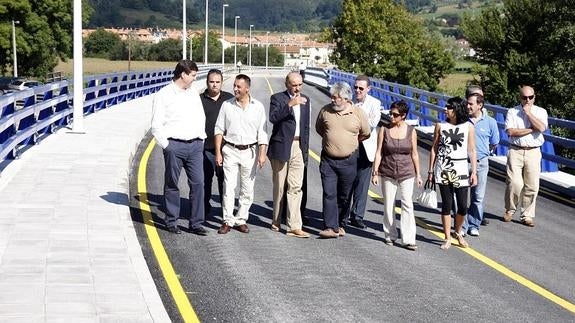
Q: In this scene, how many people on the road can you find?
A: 11